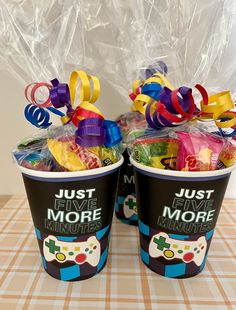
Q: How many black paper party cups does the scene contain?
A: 3